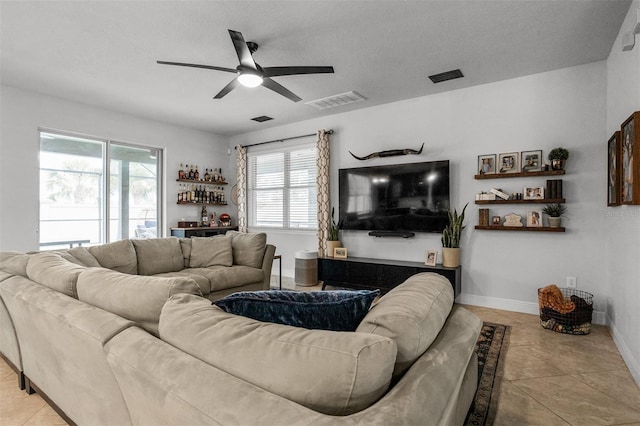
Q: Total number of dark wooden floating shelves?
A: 5